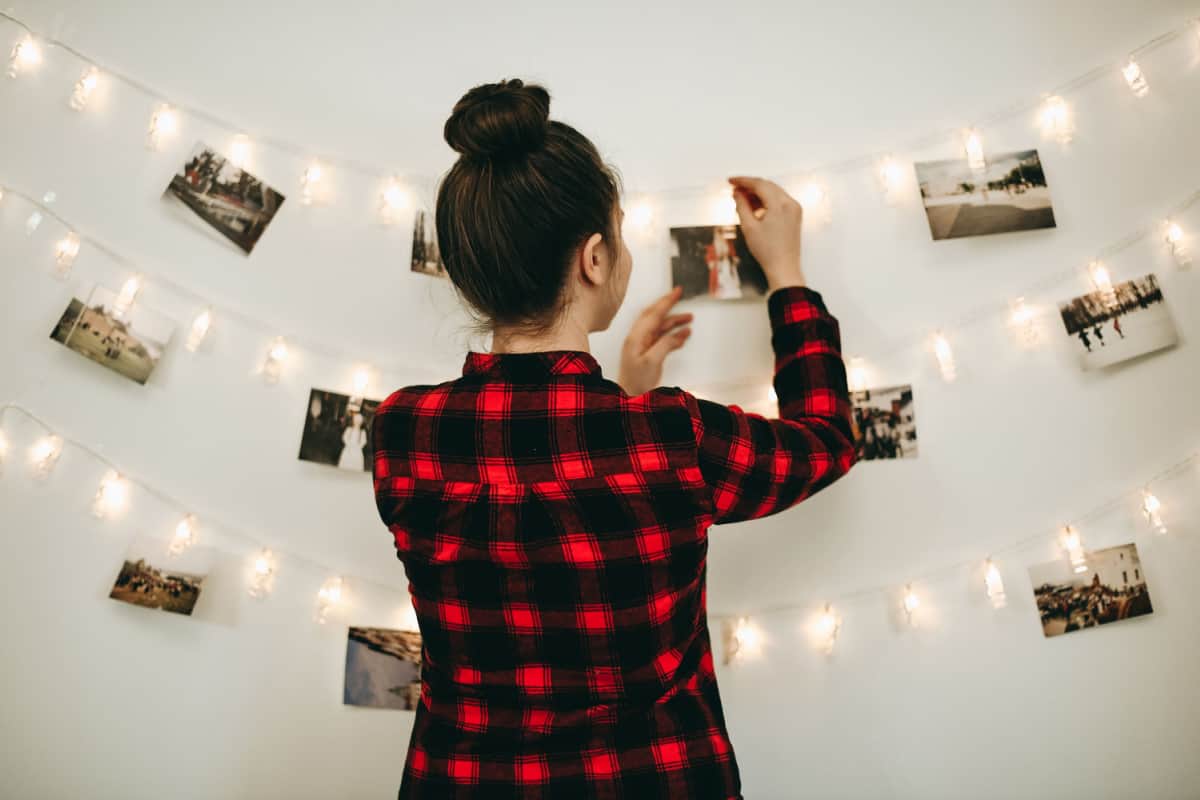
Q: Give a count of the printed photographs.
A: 11